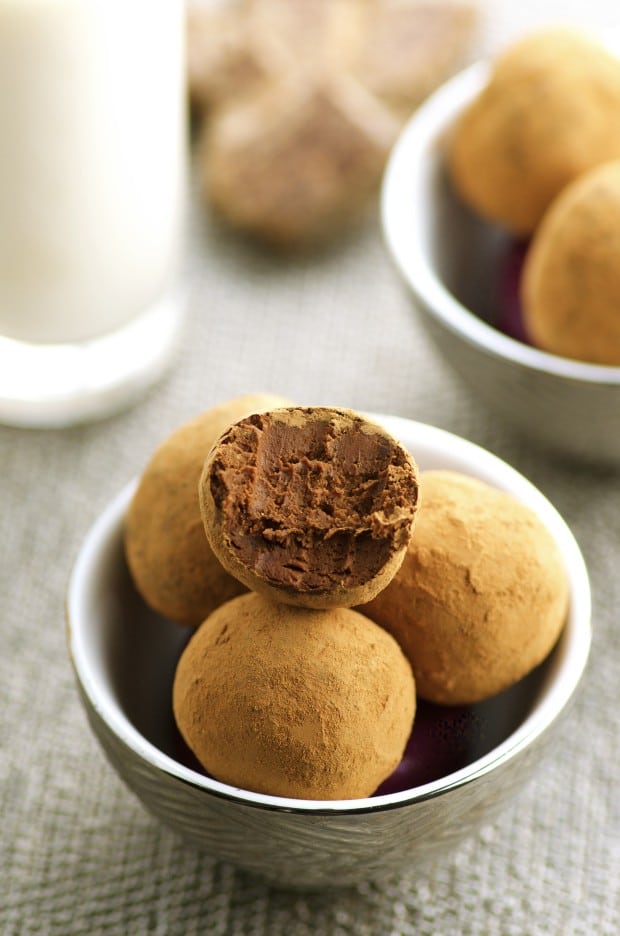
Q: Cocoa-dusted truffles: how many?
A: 6